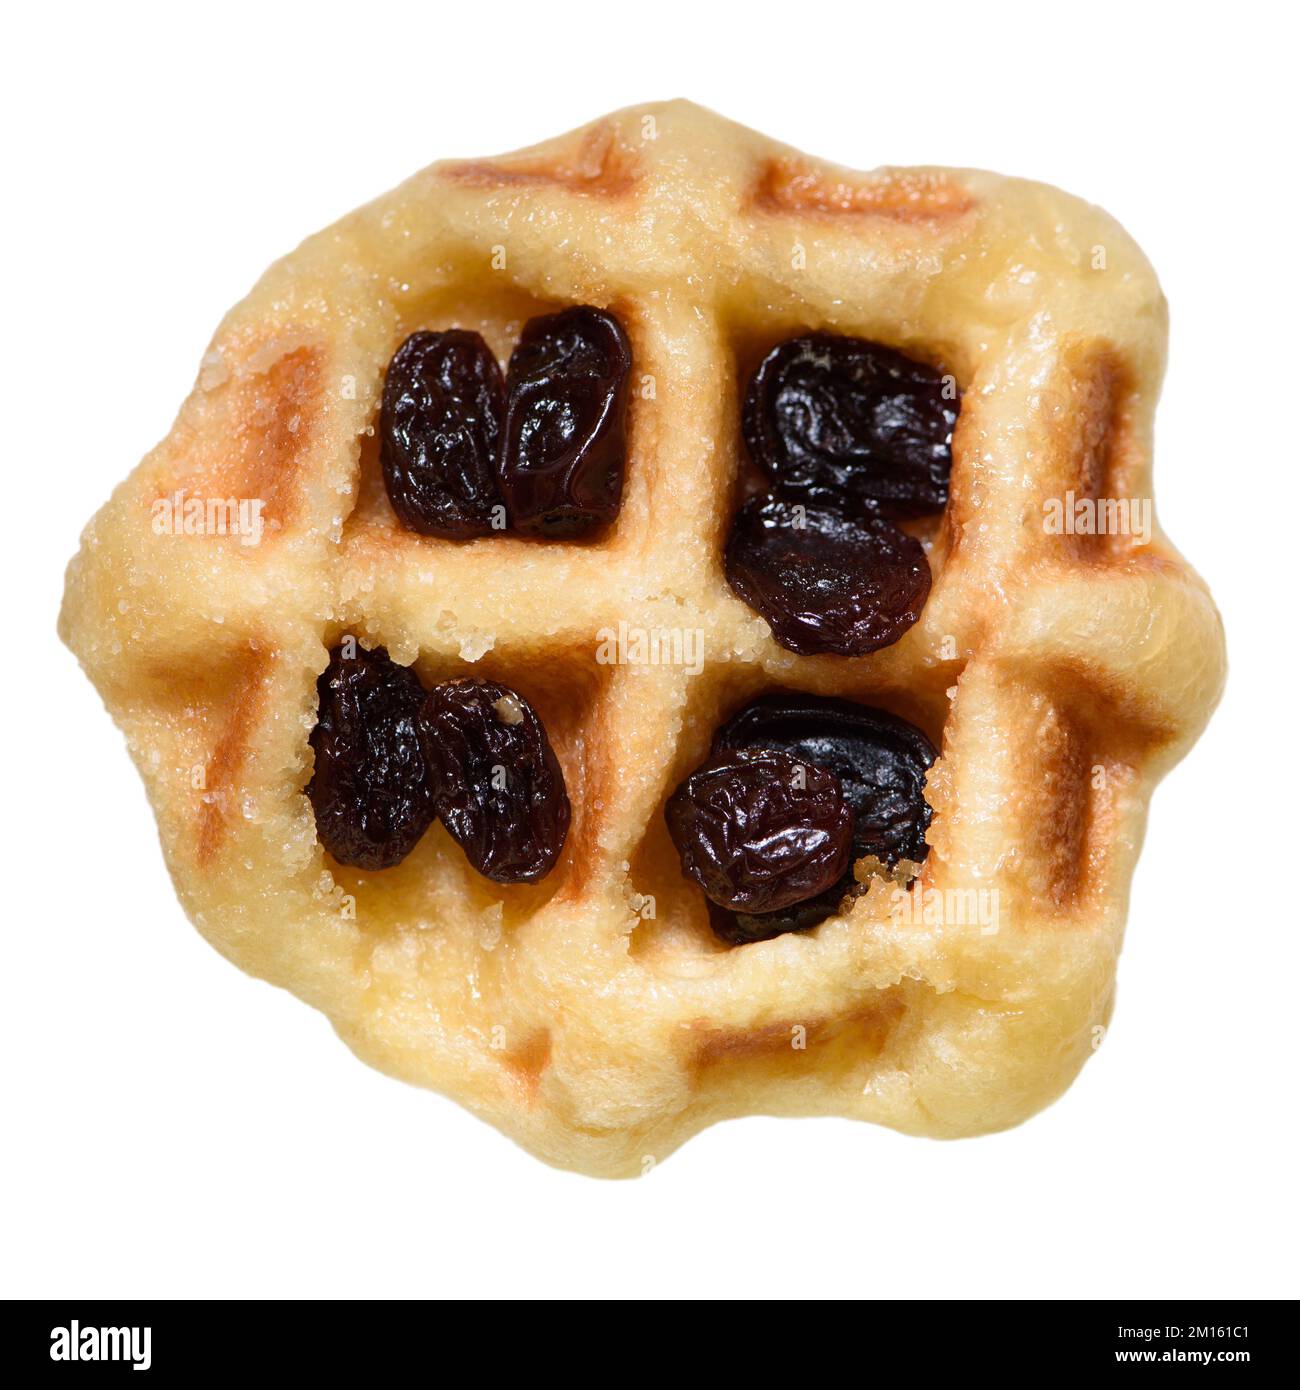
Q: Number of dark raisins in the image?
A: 8